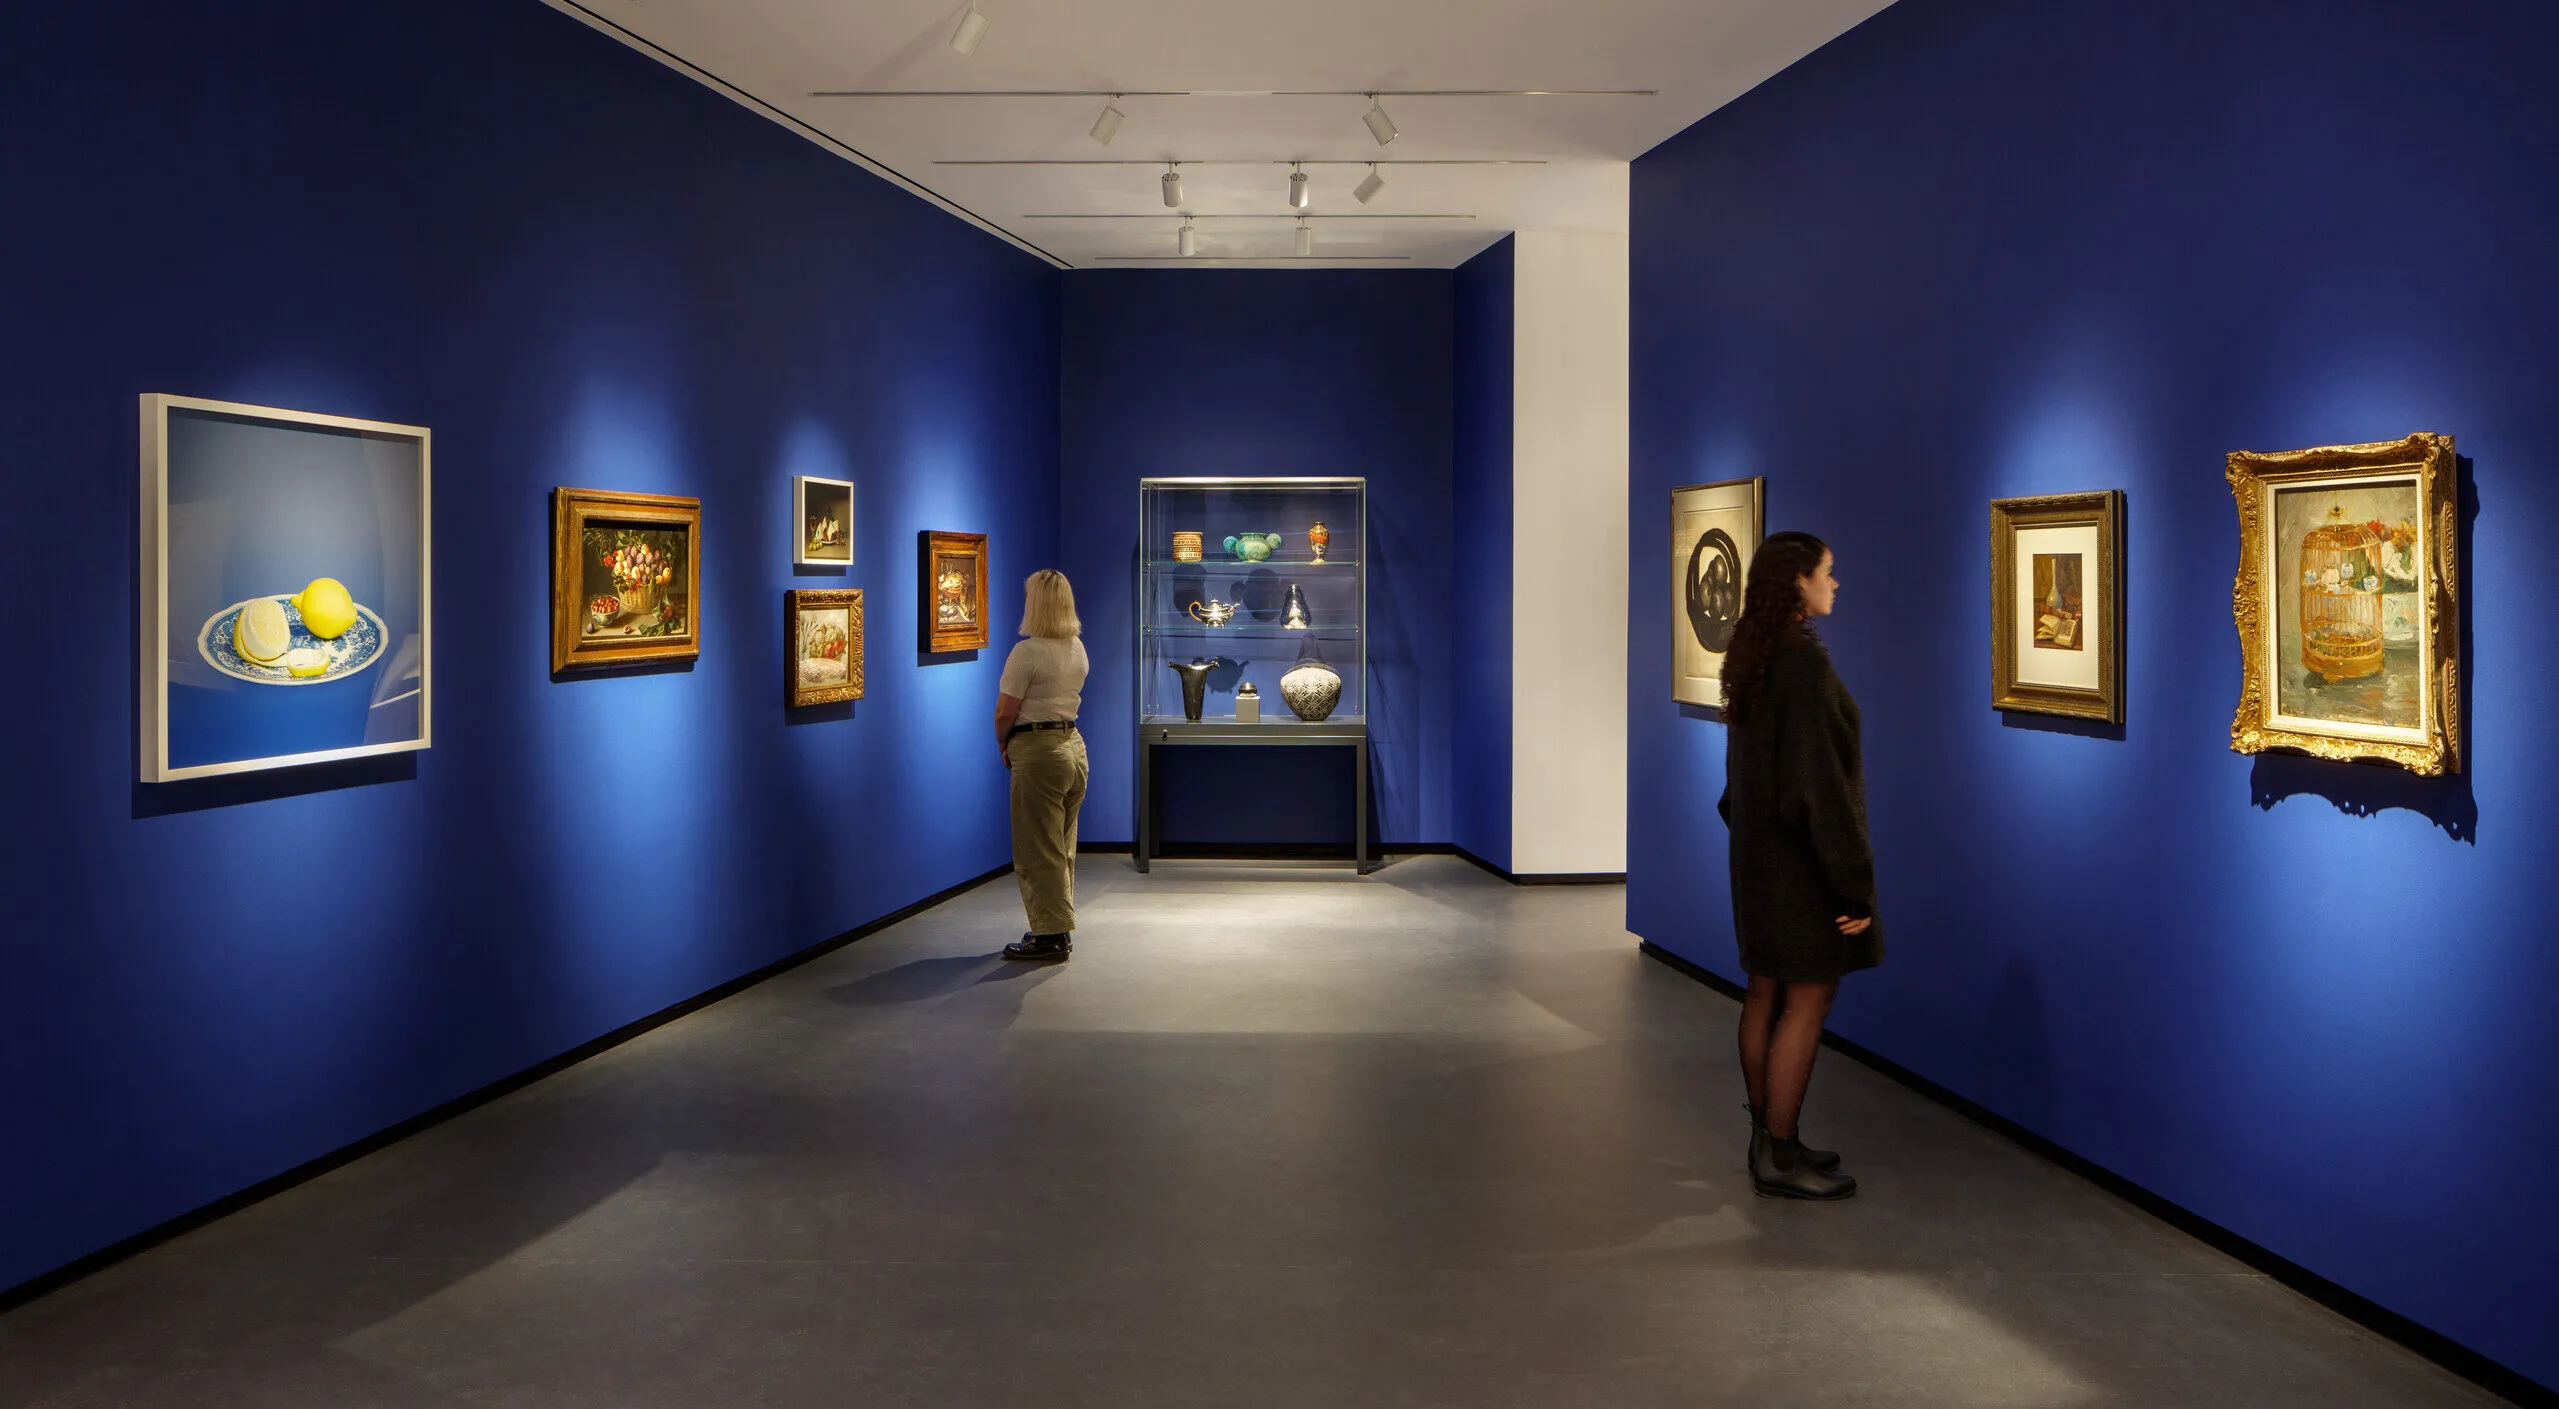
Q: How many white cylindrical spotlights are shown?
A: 8